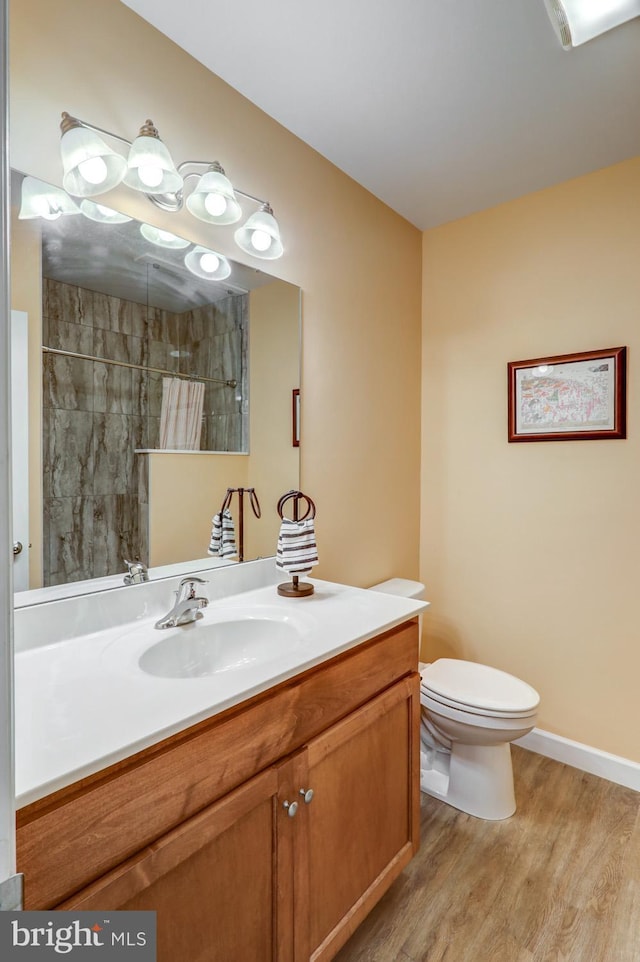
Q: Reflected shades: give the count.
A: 4